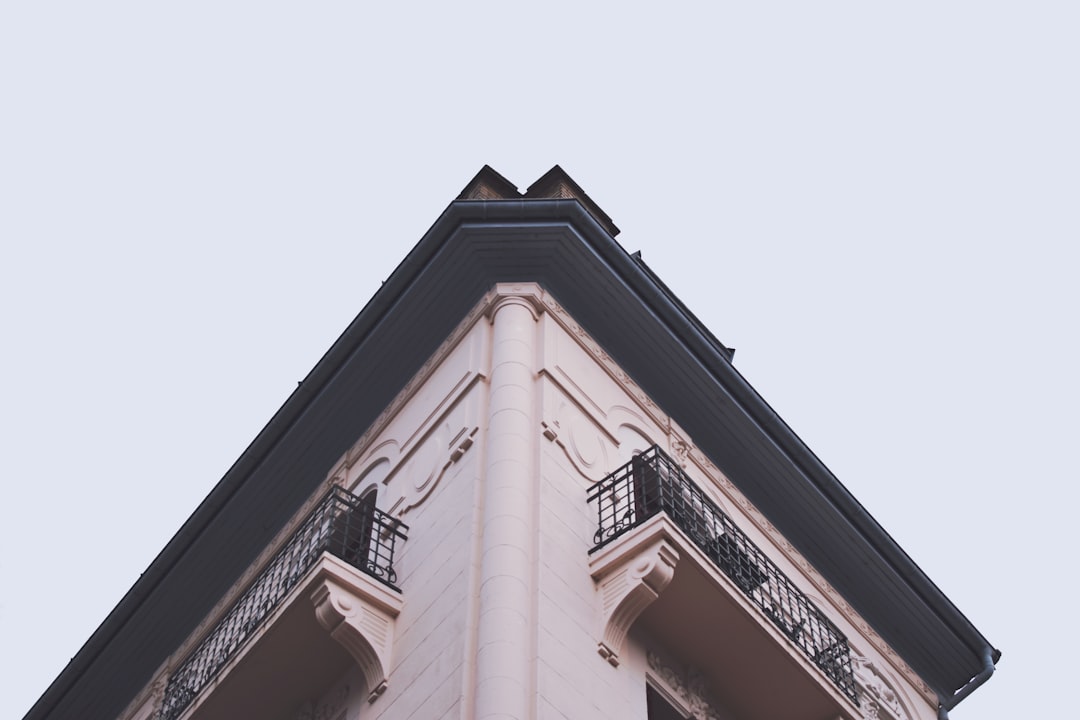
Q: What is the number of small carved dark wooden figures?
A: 0